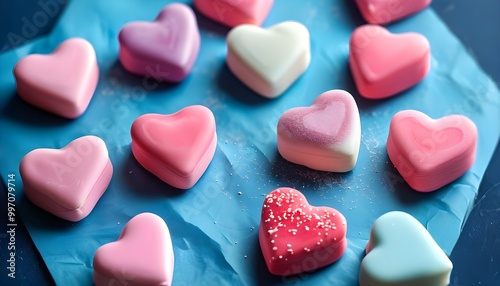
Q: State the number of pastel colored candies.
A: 12